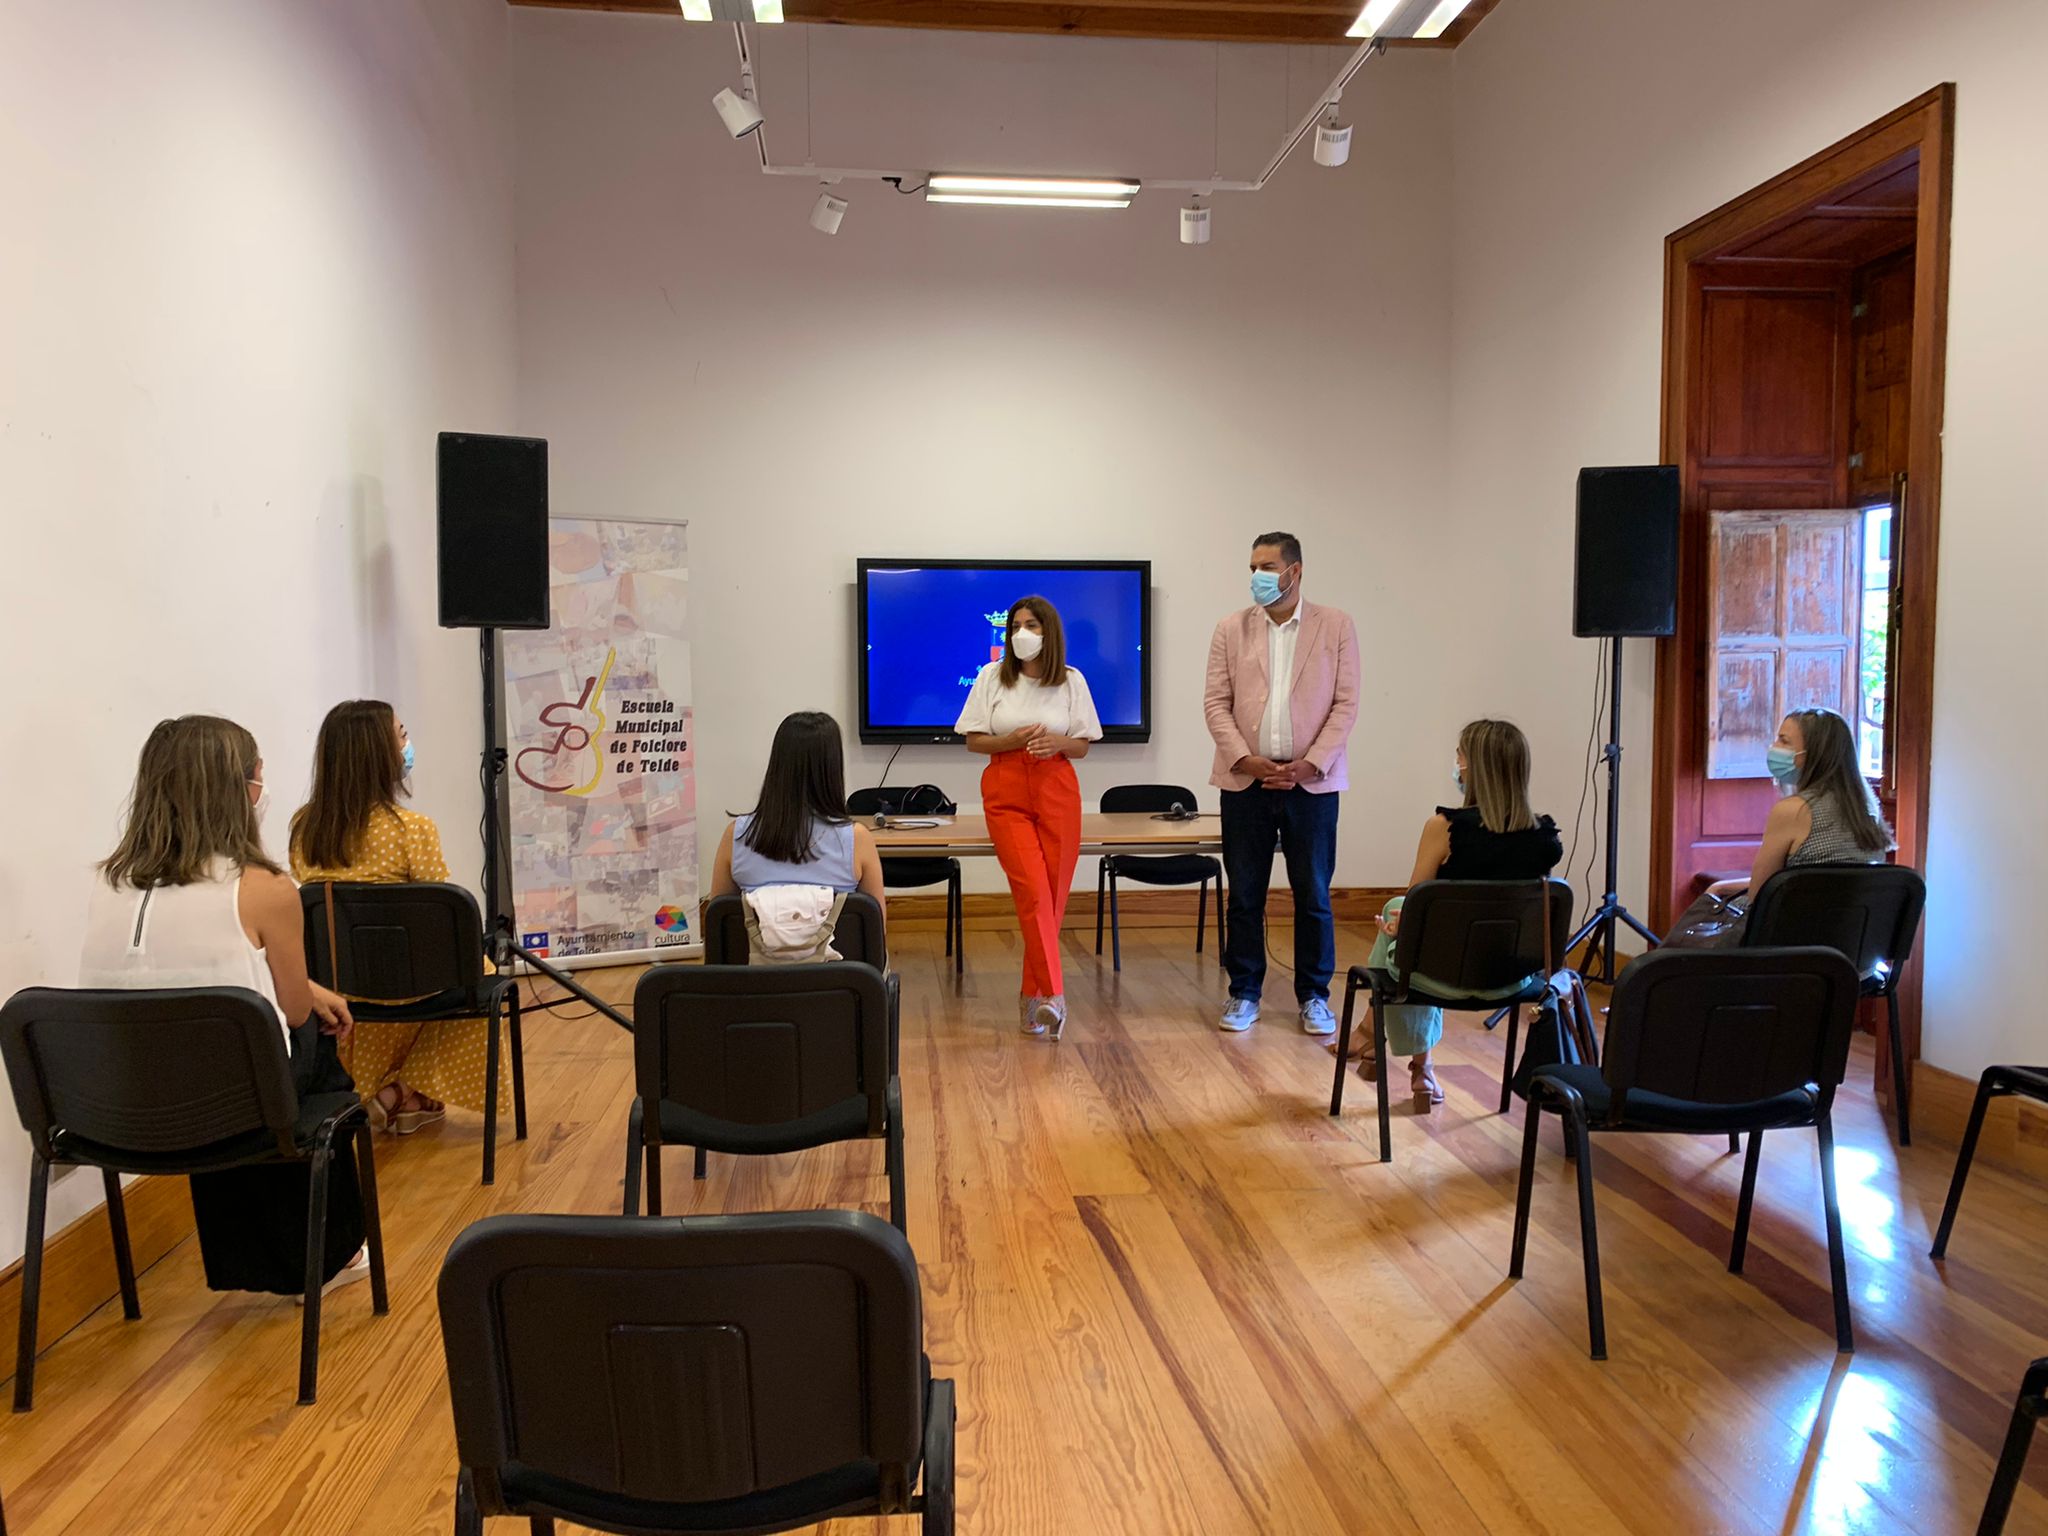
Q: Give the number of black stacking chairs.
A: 12